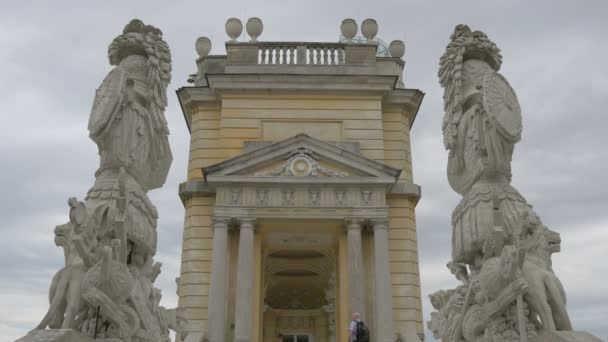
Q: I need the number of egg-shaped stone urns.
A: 6